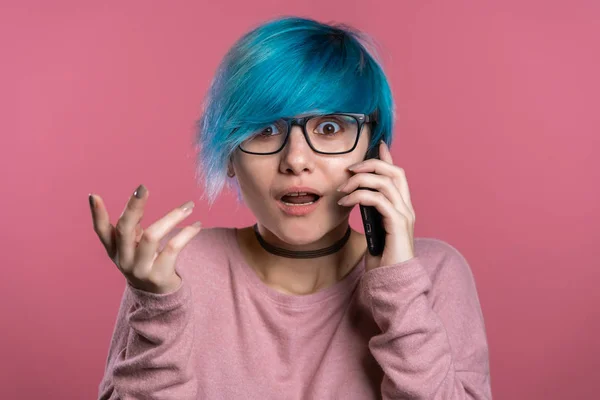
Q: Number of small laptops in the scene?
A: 0